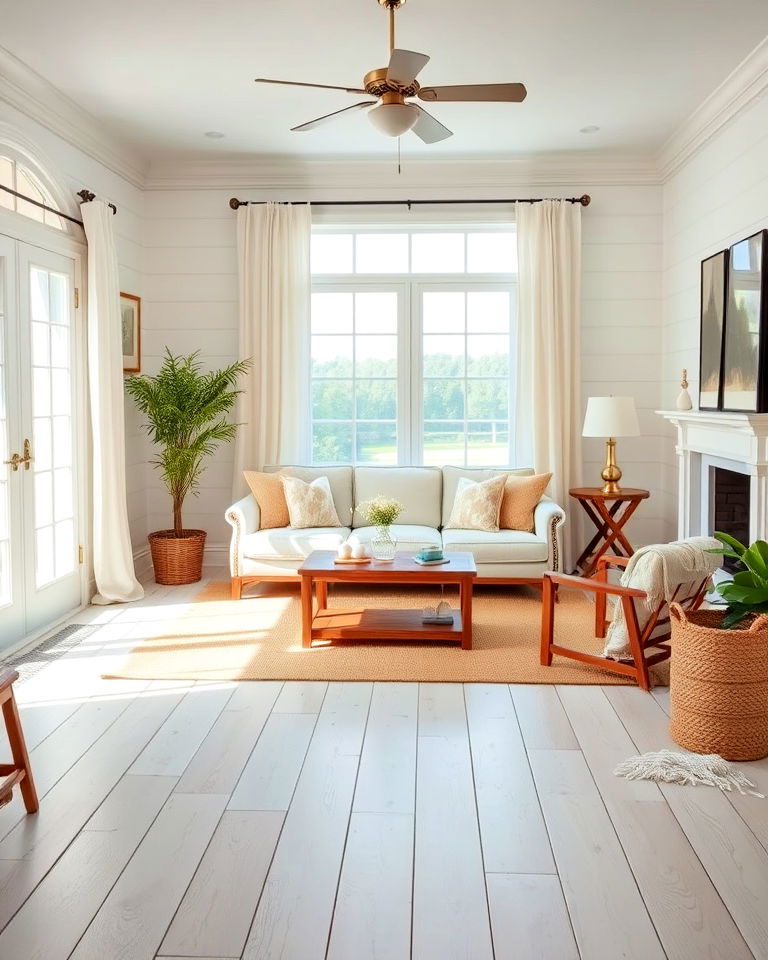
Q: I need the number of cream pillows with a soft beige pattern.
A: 2